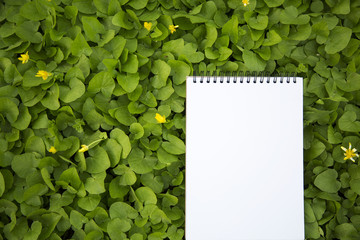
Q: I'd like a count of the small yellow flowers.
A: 9